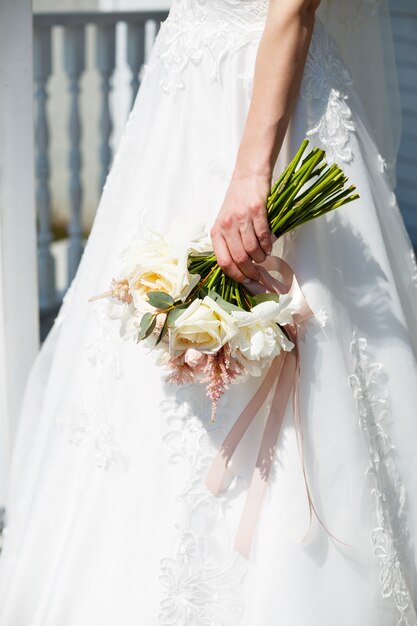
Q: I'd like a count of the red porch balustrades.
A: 0